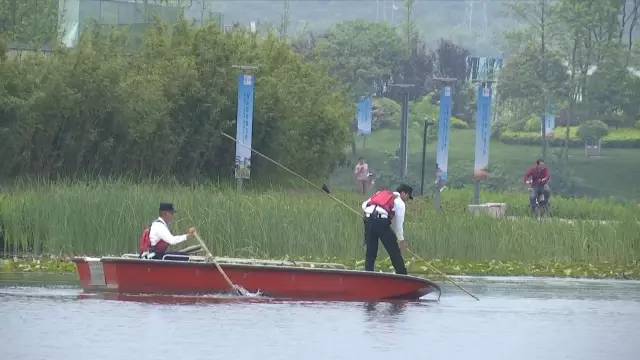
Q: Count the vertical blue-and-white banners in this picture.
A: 5